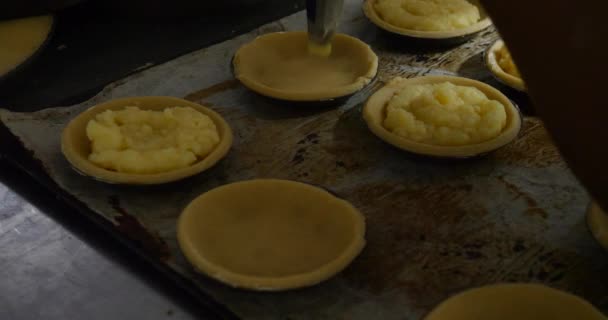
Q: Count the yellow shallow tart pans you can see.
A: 8